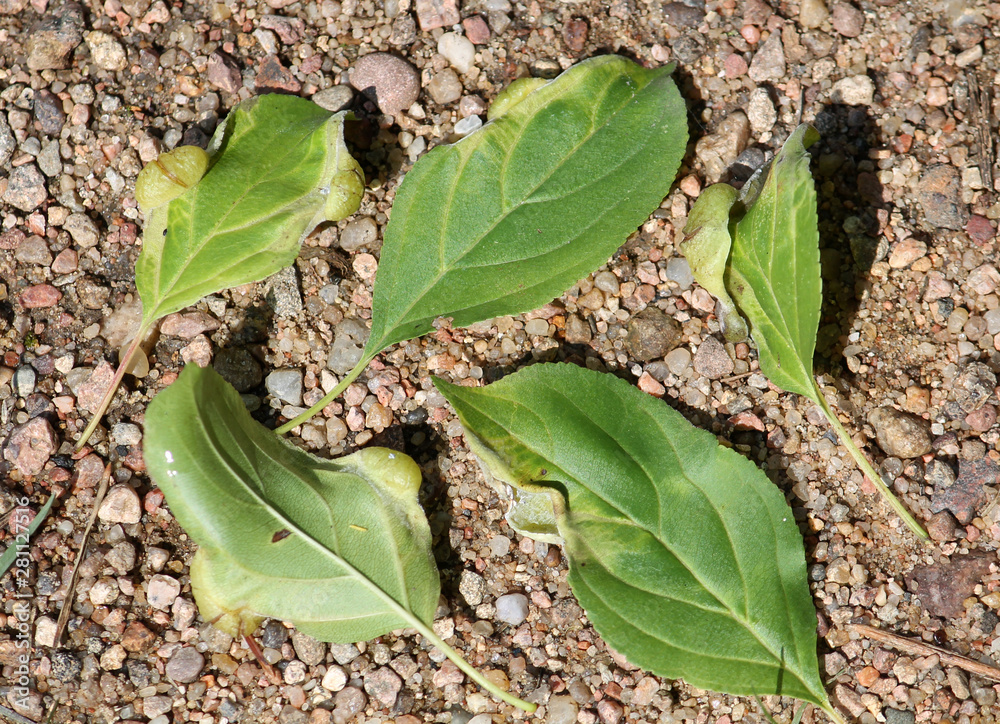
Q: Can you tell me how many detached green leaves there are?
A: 5